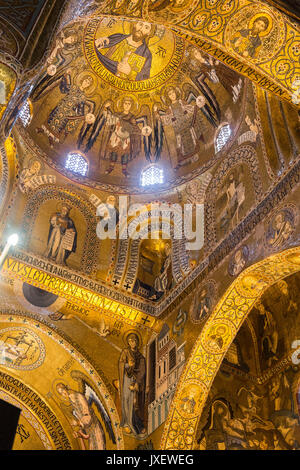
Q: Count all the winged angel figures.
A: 6